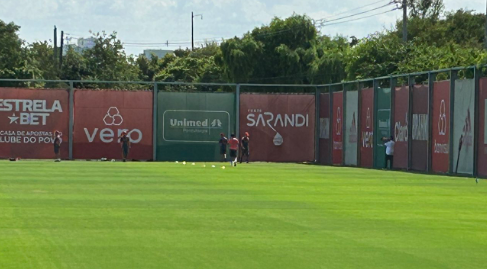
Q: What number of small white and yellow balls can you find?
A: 6